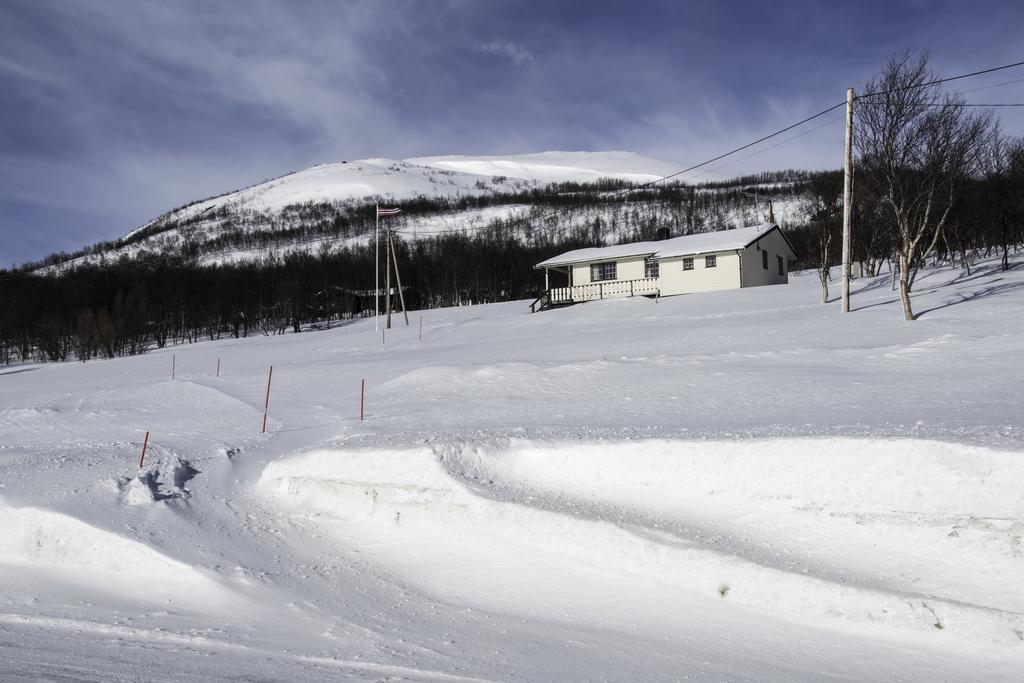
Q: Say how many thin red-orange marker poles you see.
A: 7